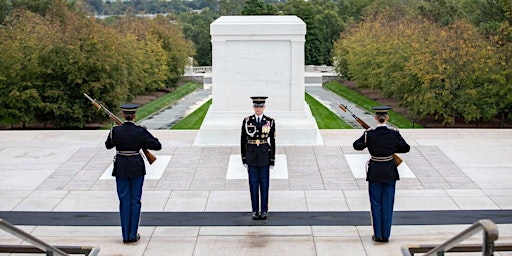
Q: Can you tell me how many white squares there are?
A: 3